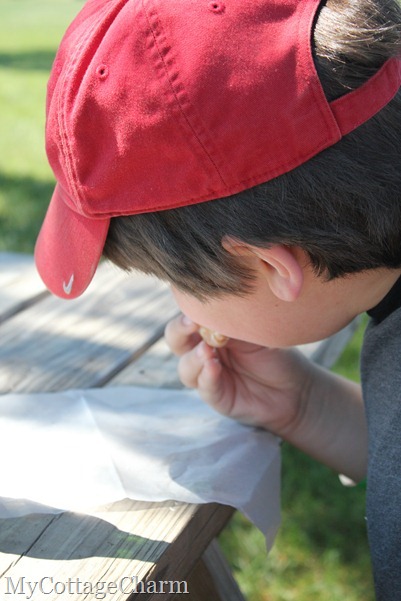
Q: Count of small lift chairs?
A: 0